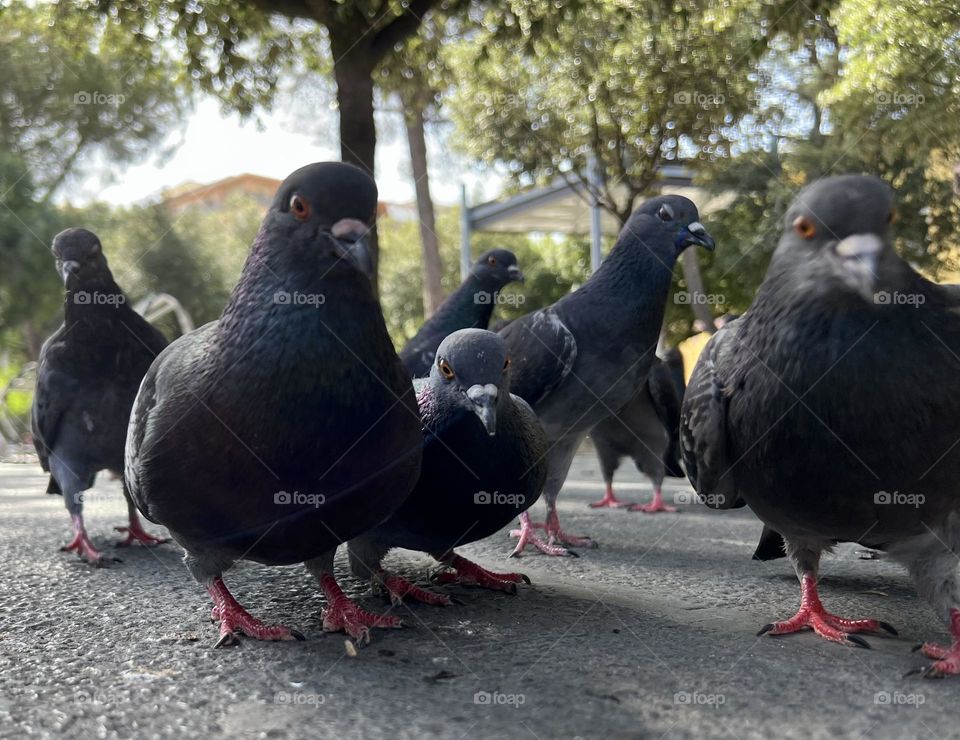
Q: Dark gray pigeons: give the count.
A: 7